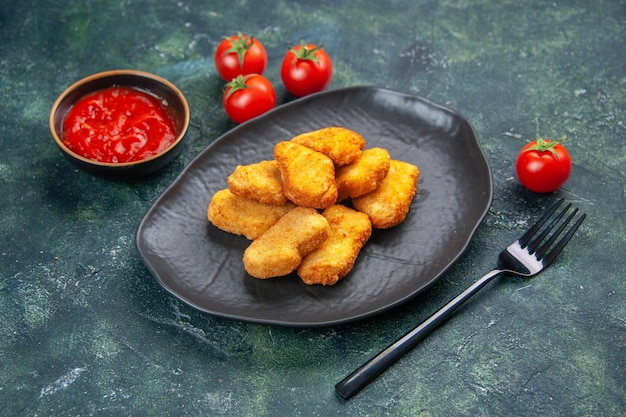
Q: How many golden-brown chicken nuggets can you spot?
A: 8